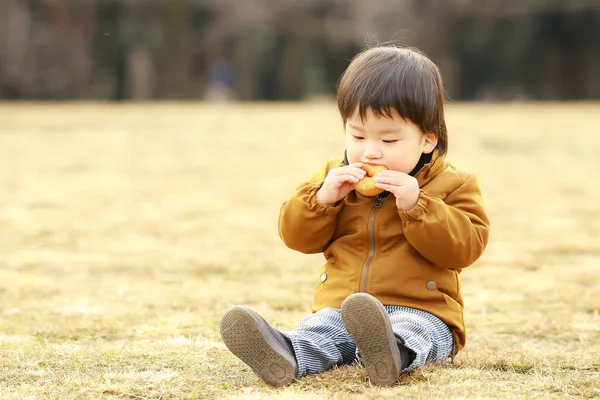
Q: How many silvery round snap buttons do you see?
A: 2